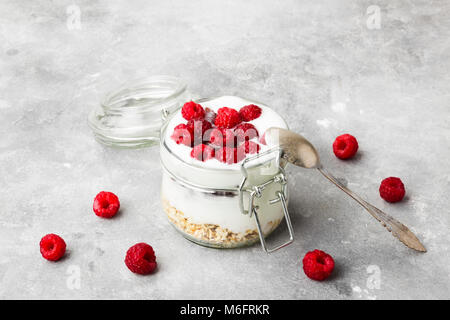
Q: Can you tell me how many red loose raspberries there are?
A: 6